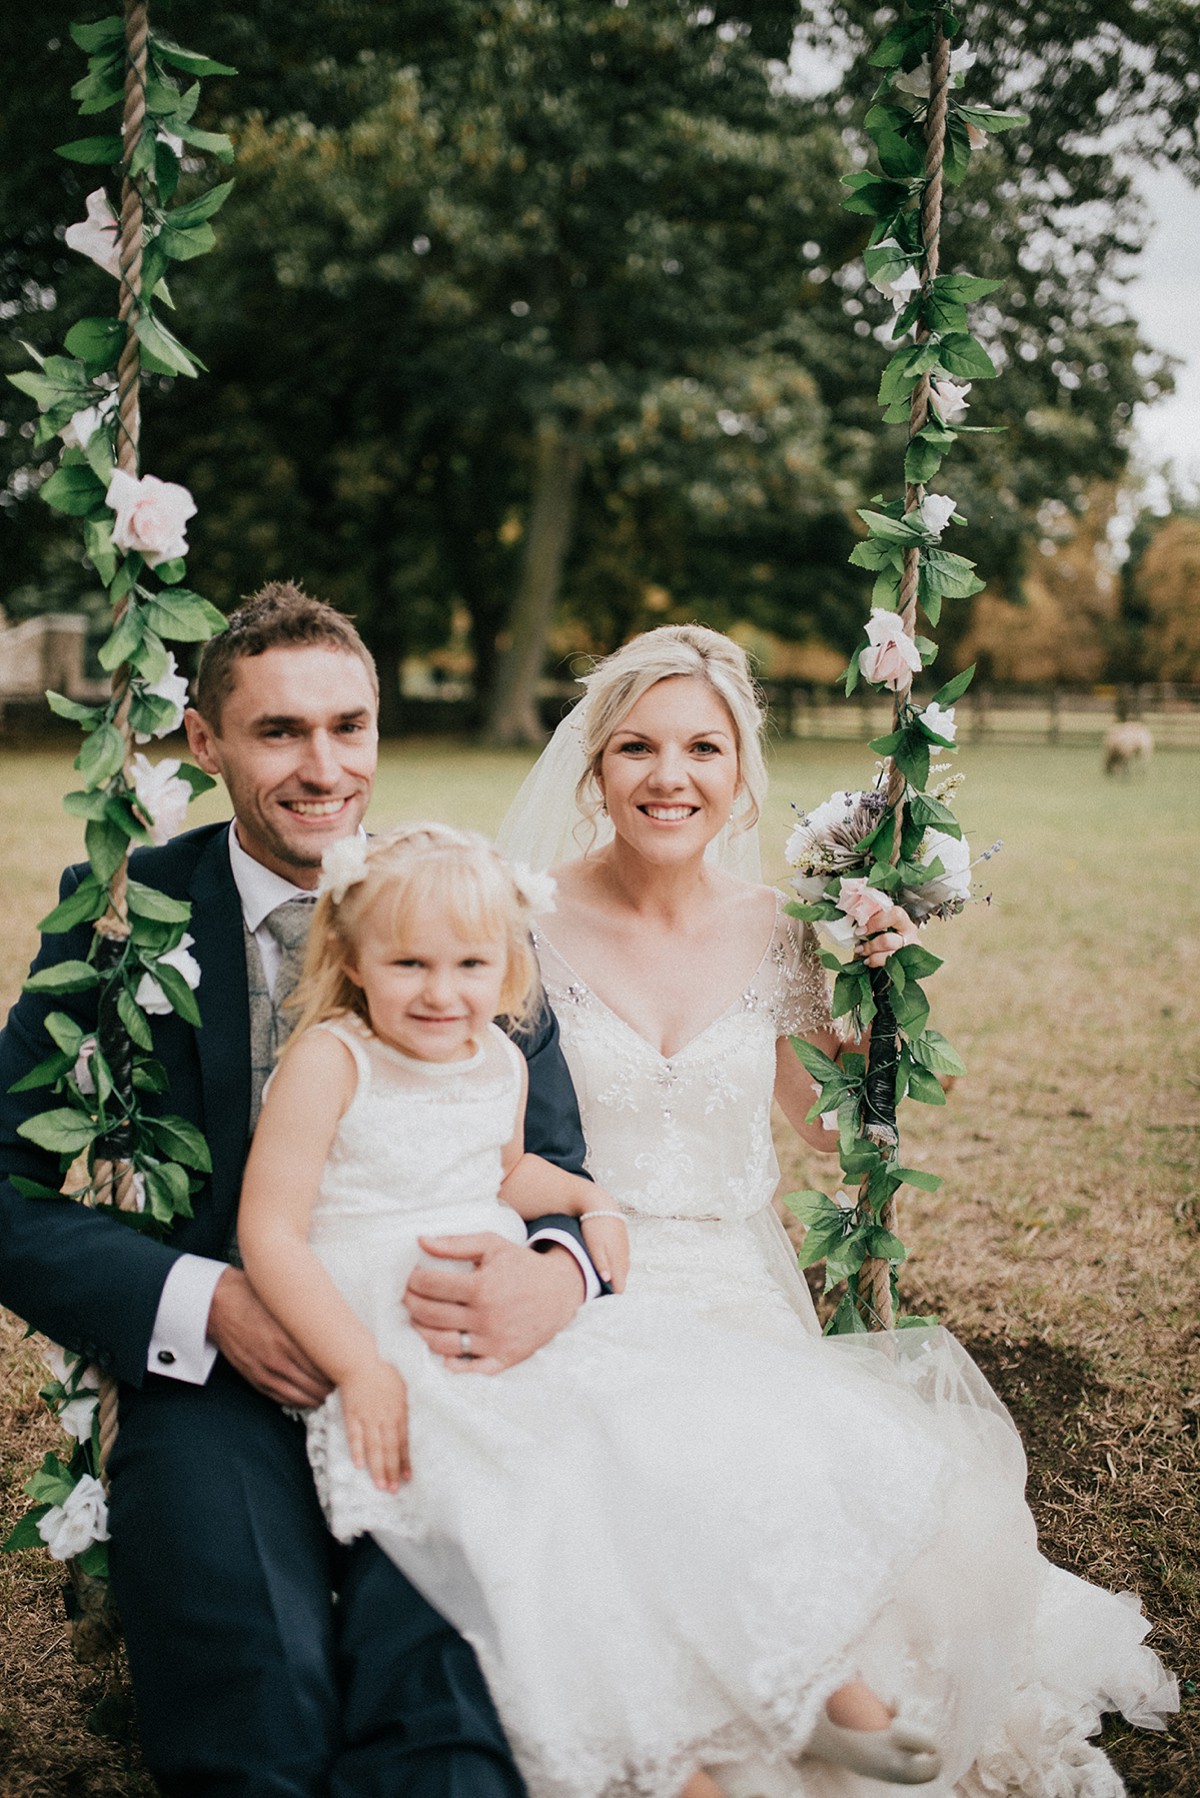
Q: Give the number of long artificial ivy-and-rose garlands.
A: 2